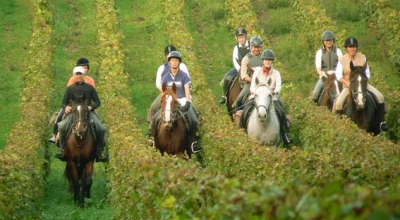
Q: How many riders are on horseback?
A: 9